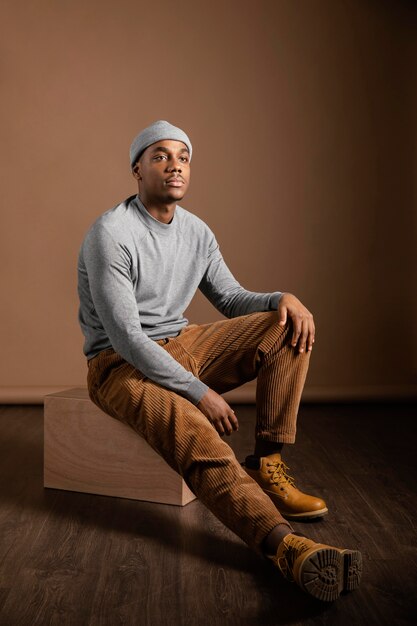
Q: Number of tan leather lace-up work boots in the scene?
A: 2